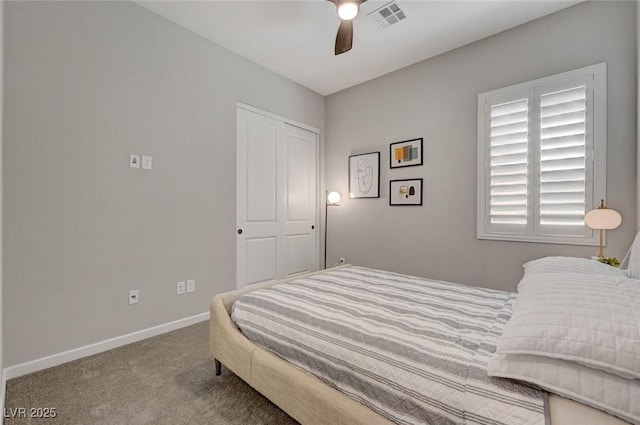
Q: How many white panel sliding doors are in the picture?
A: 2